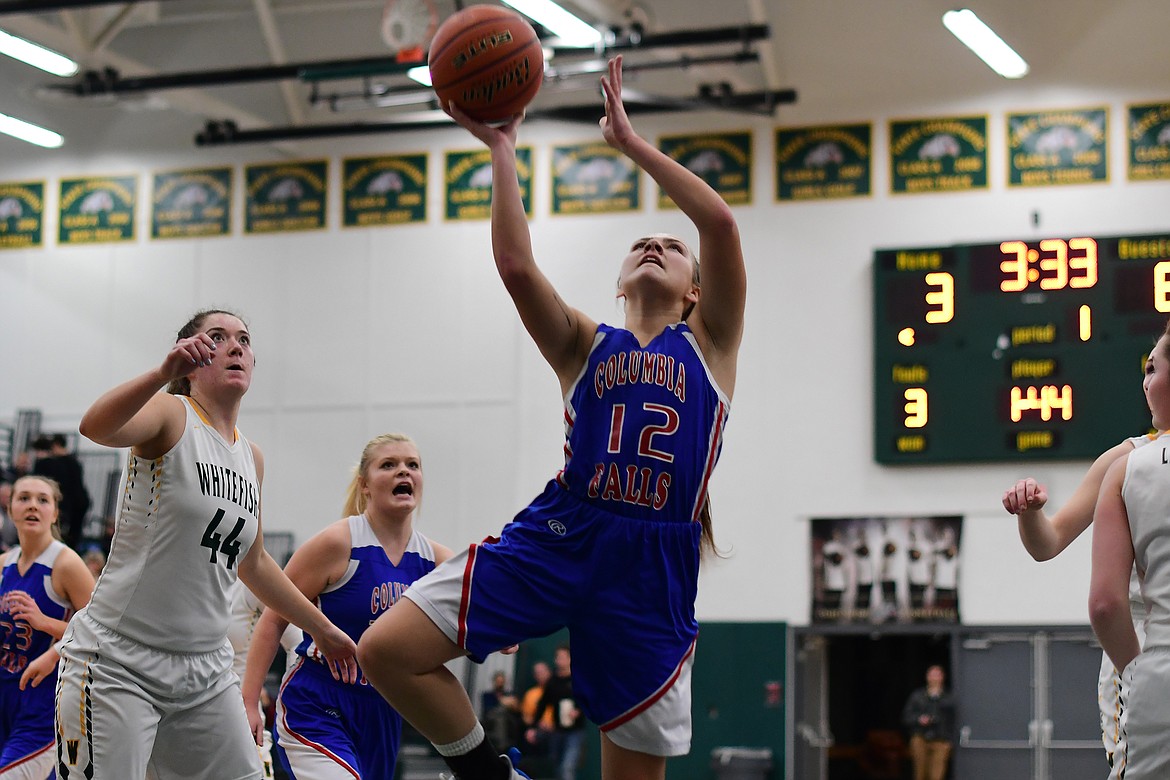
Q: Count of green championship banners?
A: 12